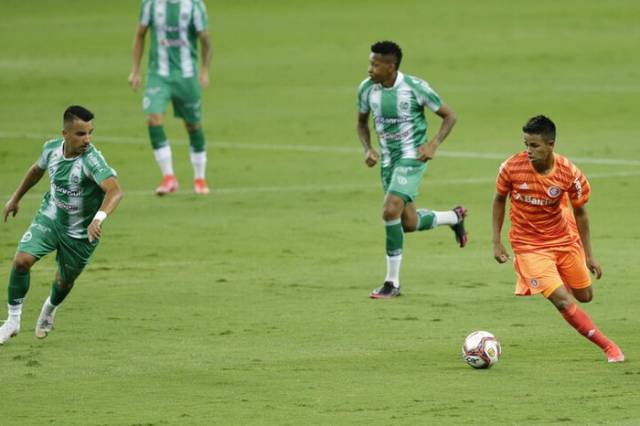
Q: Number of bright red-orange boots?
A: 3